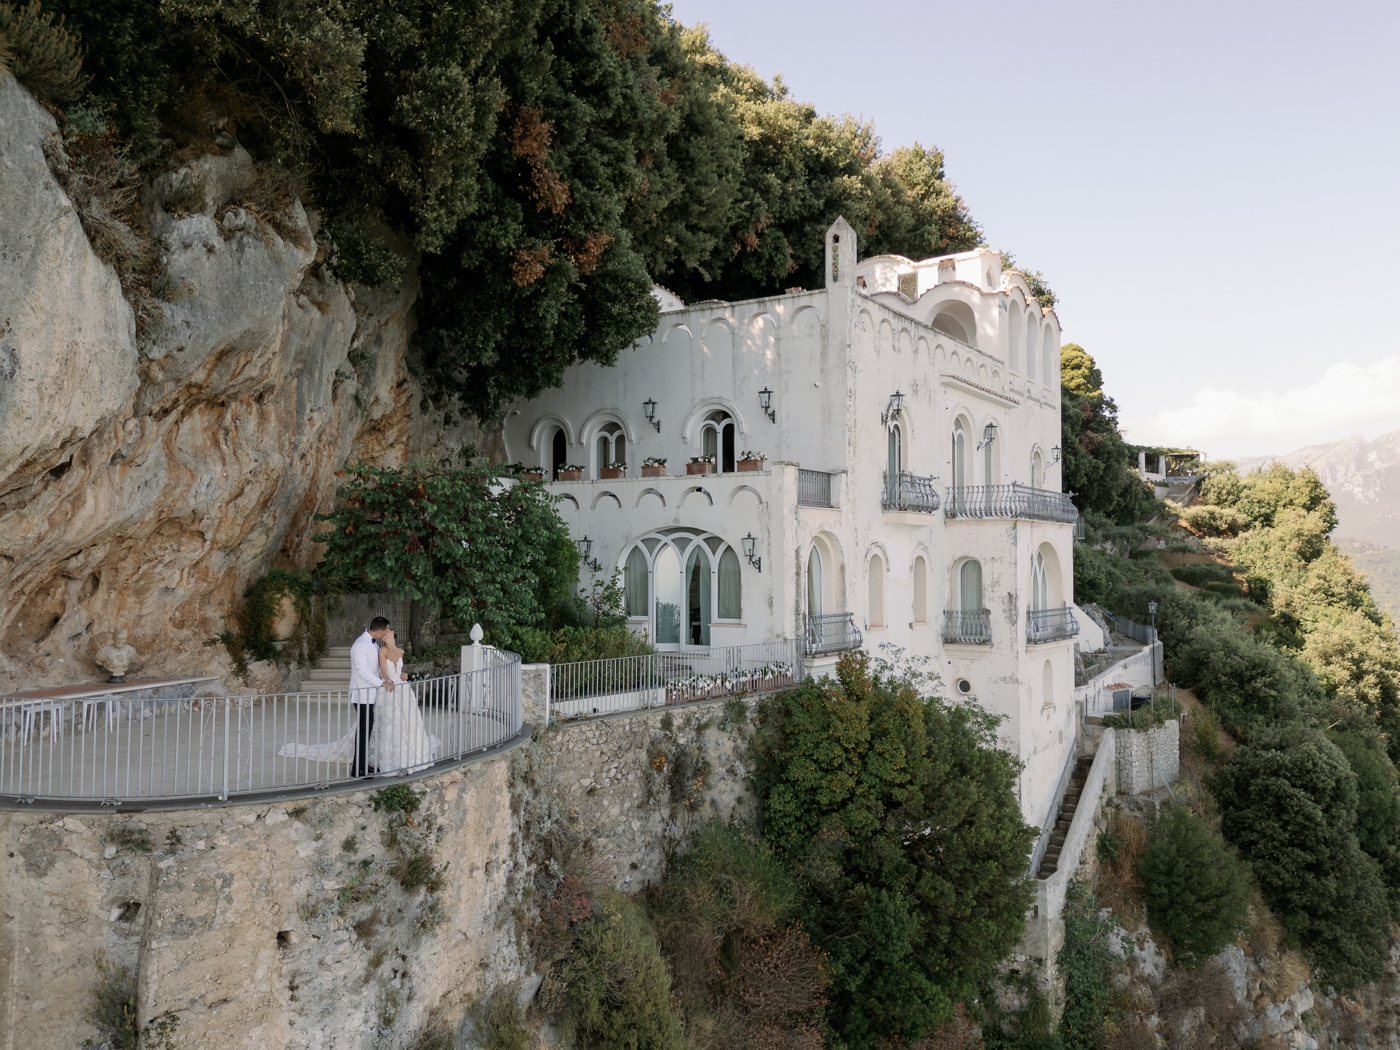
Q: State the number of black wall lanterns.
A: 7